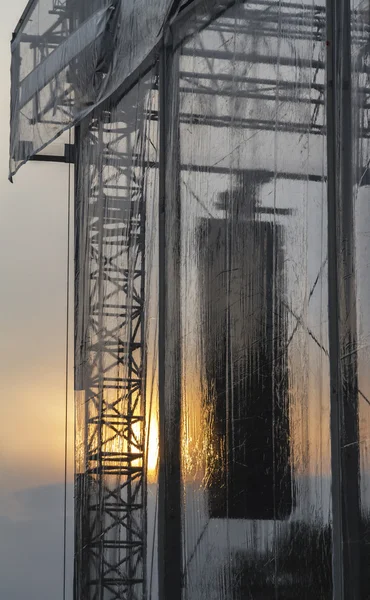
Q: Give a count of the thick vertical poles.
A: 2